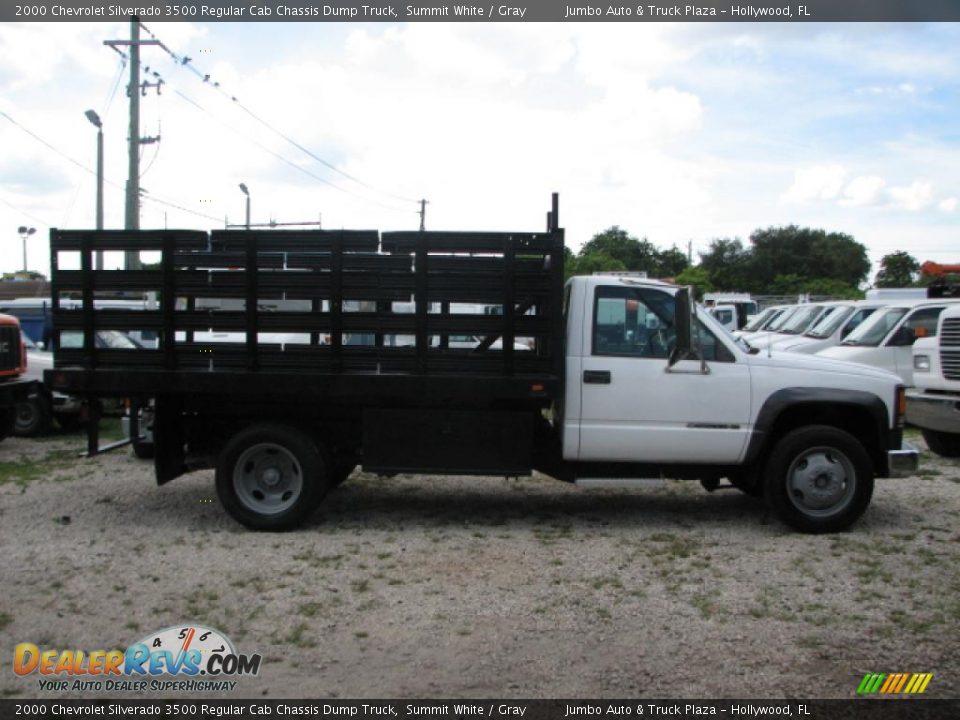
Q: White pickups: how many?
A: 1